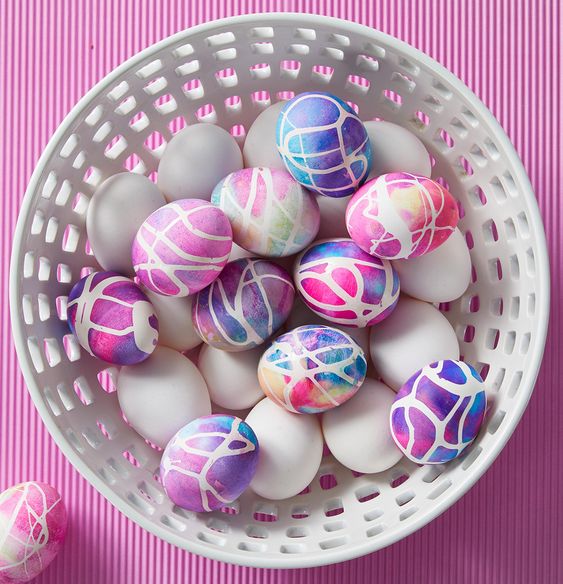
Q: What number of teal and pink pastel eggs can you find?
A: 1